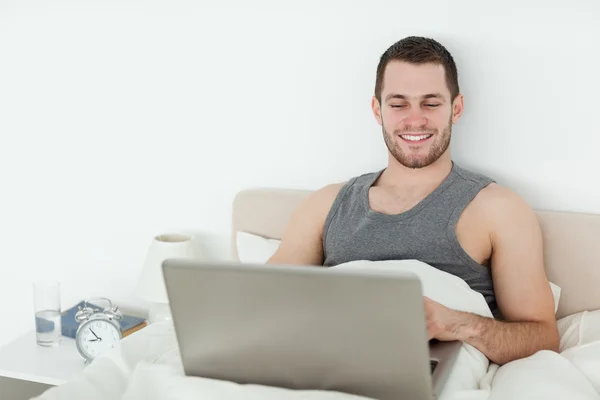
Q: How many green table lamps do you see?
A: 0